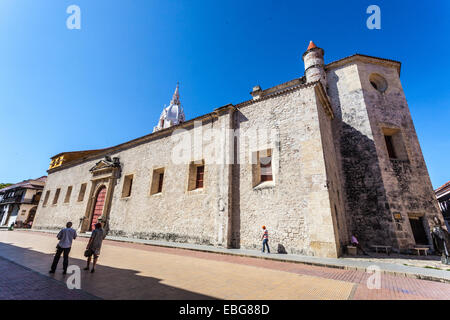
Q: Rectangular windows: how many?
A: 9